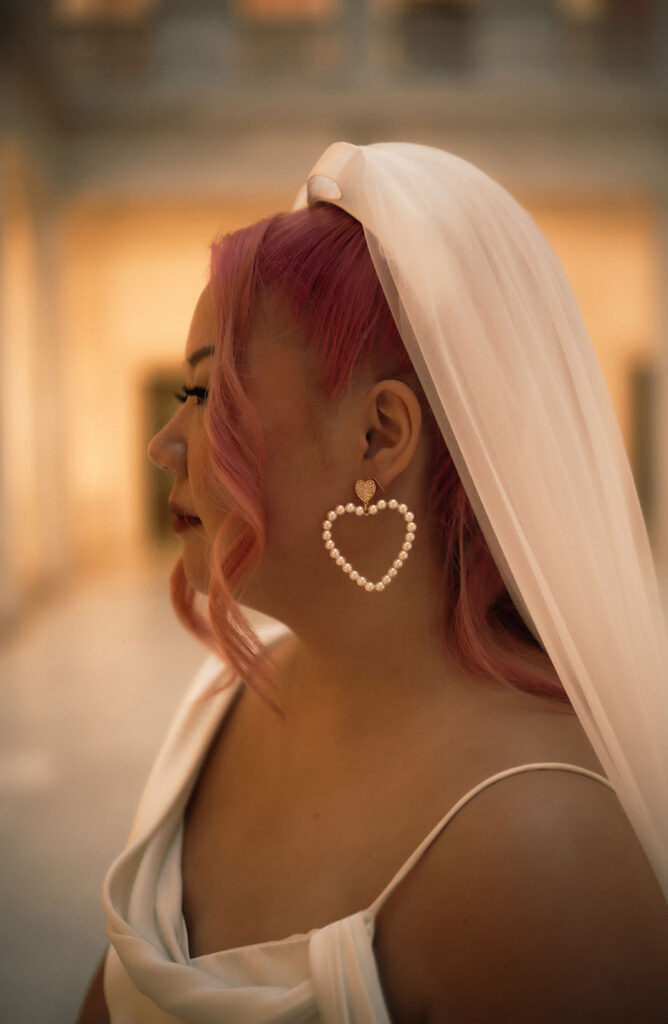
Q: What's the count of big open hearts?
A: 1